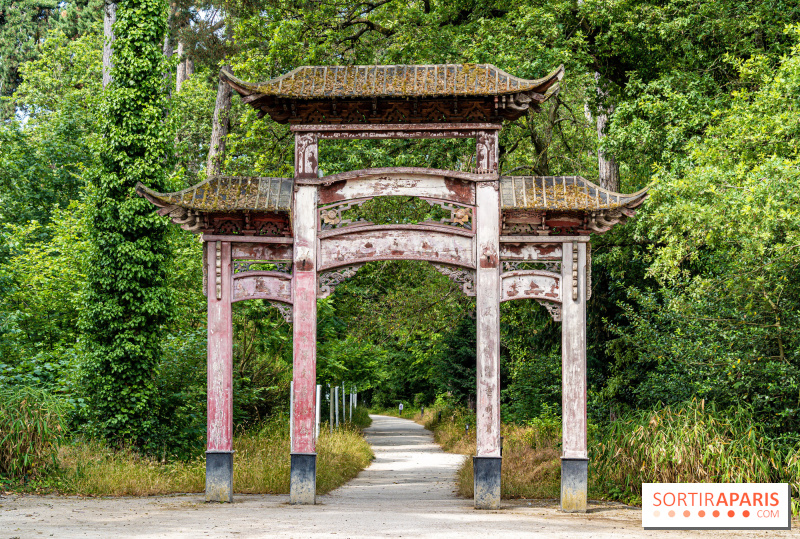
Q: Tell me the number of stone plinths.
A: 4